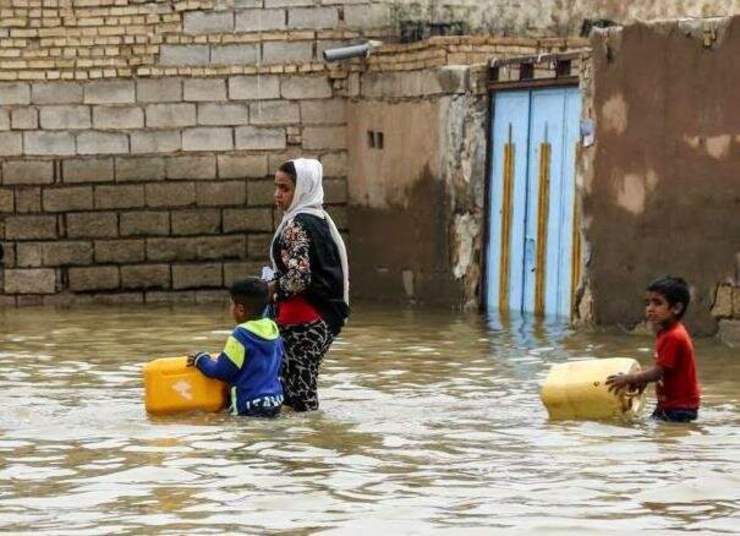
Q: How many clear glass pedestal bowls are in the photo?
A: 0